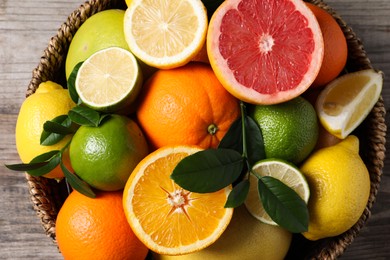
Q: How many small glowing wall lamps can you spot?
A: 0